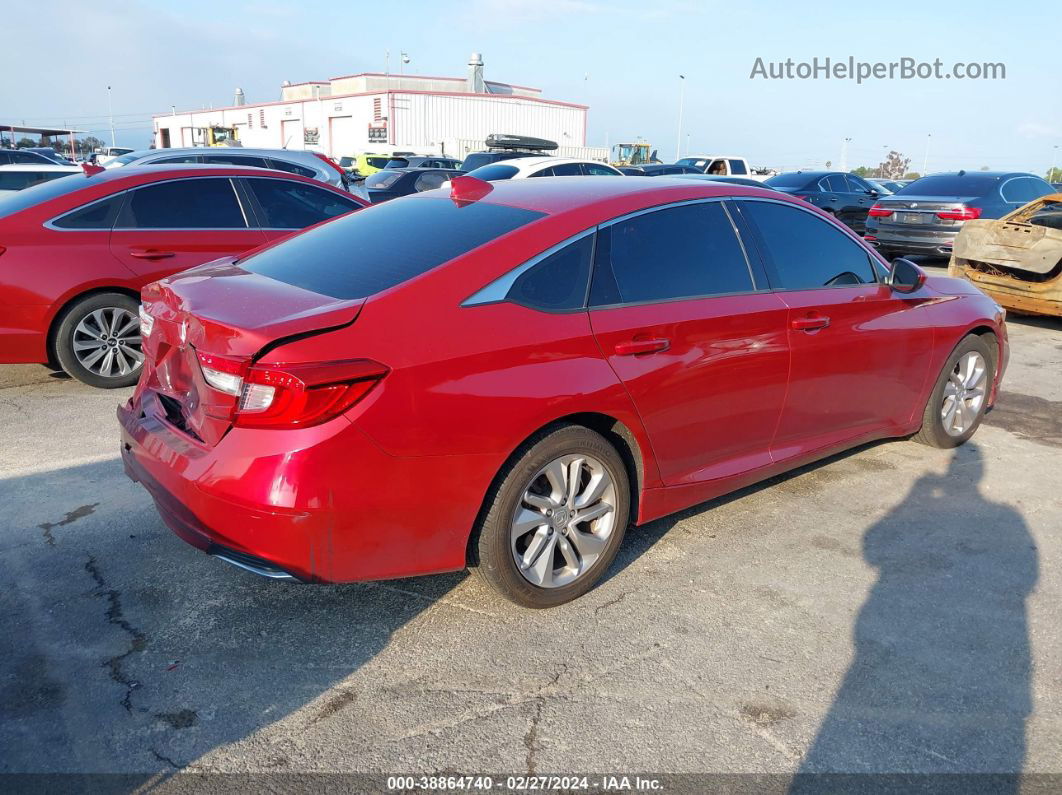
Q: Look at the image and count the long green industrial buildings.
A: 0